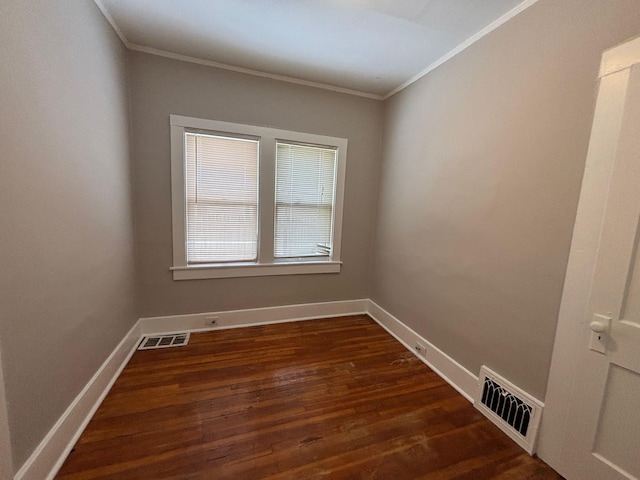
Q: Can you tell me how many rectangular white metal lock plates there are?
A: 1